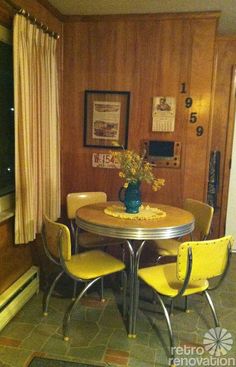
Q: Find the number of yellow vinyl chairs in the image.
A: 4